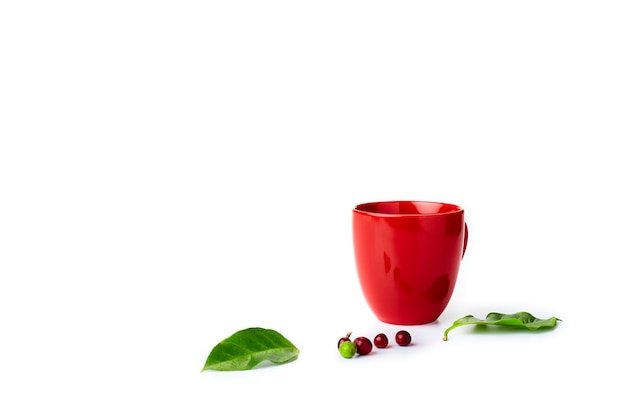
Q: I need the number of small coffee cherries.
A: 5